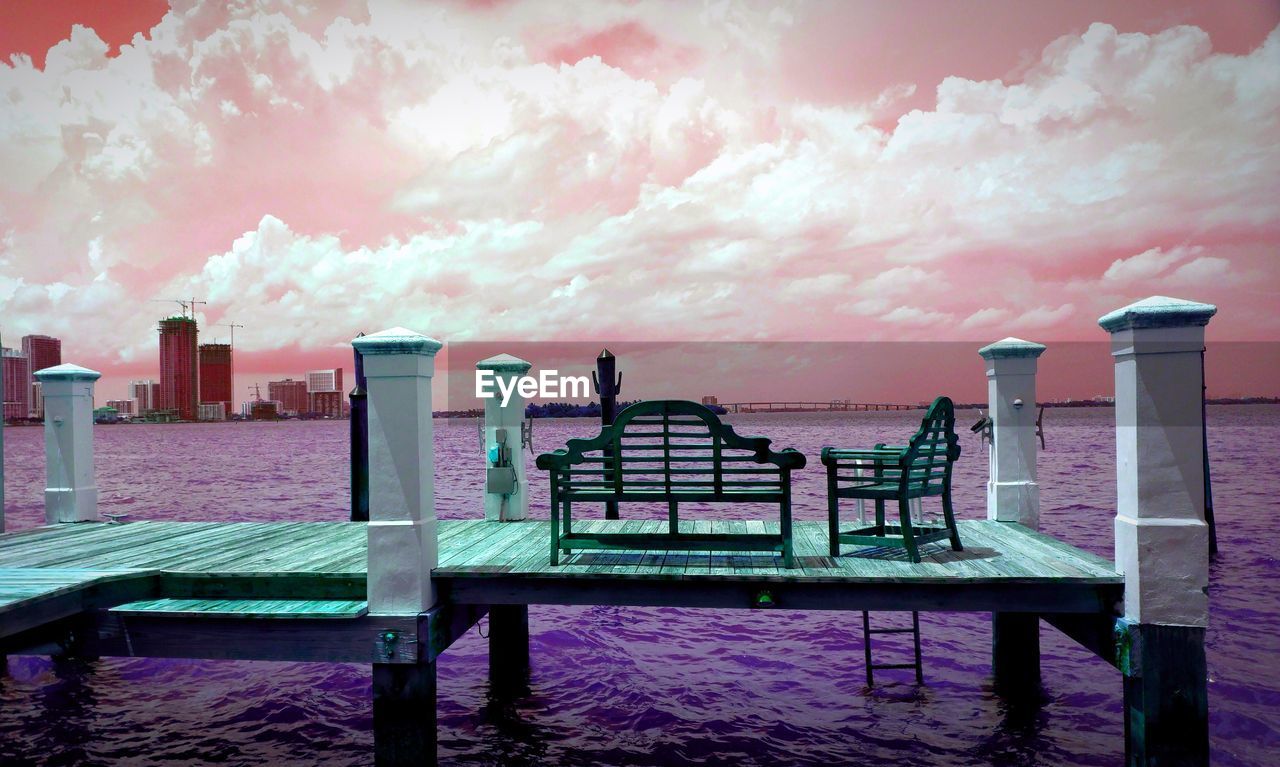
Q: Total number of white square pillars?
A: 5